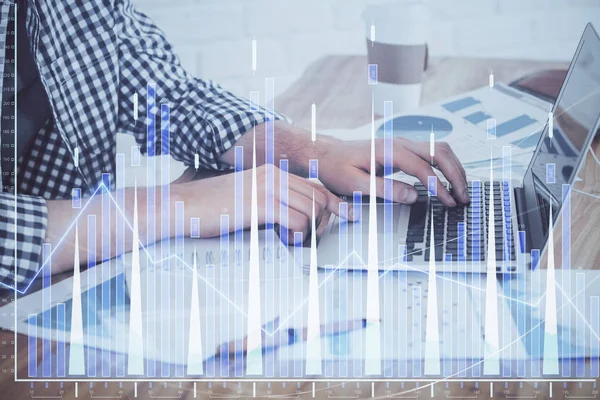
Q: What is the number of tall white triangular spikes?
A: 9